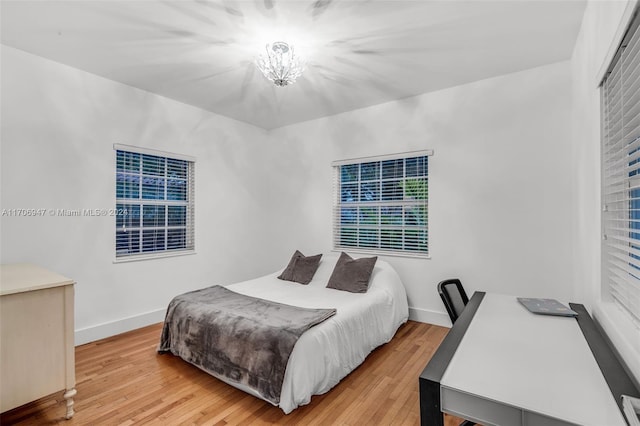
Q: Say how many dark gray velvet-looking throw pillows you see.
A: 2